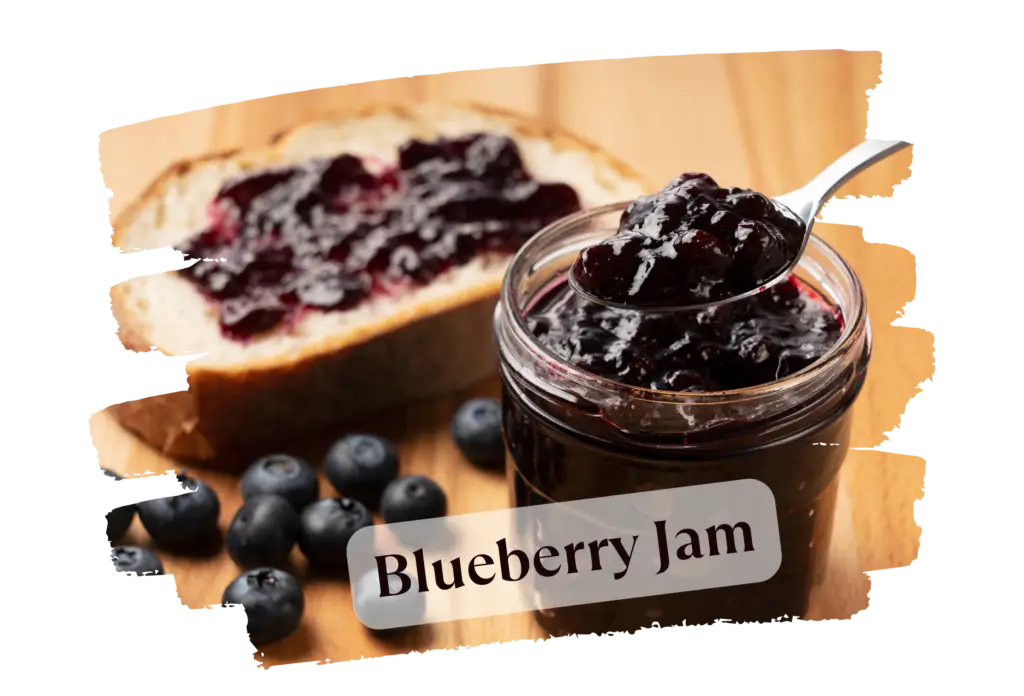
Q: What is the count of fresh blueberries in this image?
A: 11